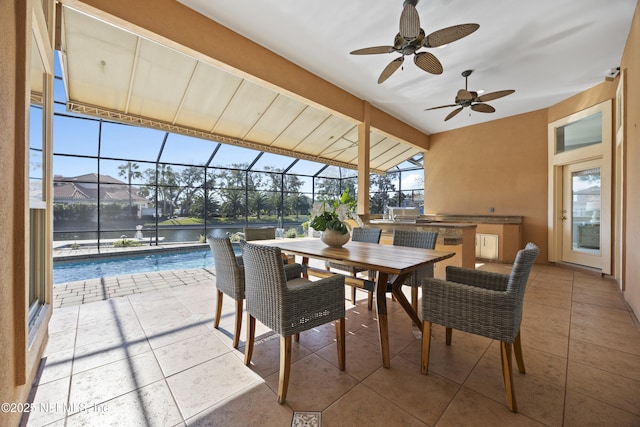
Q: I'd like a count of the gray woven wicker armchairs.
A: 6